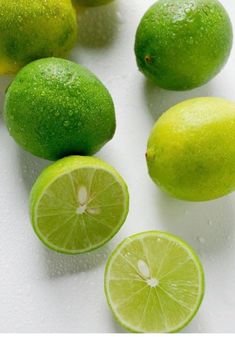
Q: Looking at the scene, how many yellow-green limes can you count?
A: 2